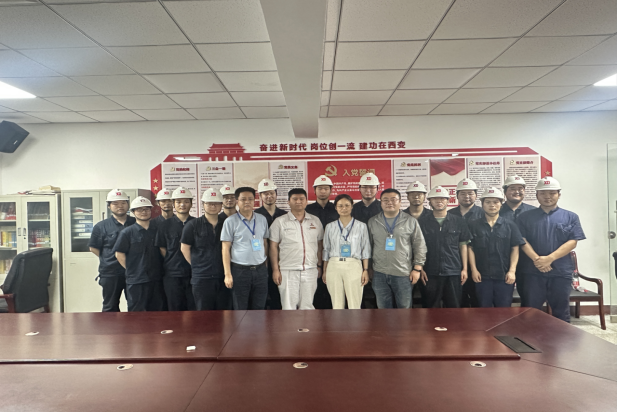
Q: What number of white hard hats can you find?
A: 15